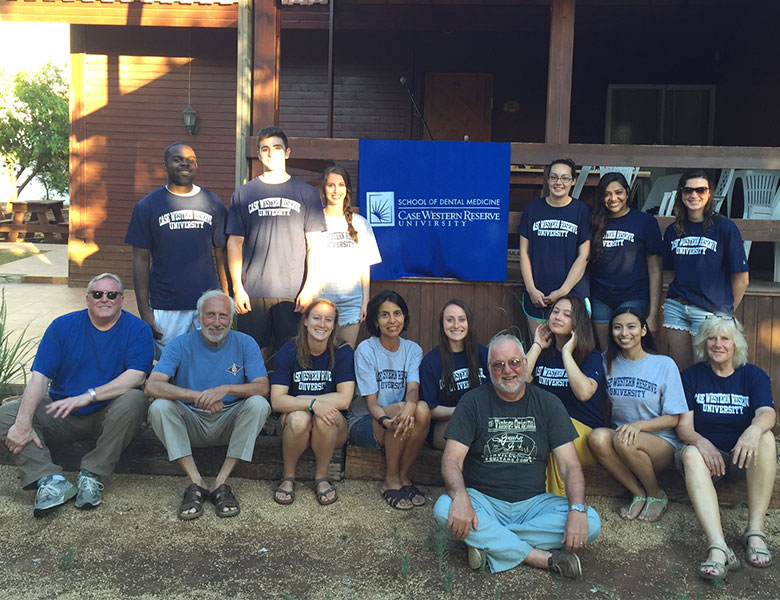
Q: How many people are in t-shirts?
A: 15